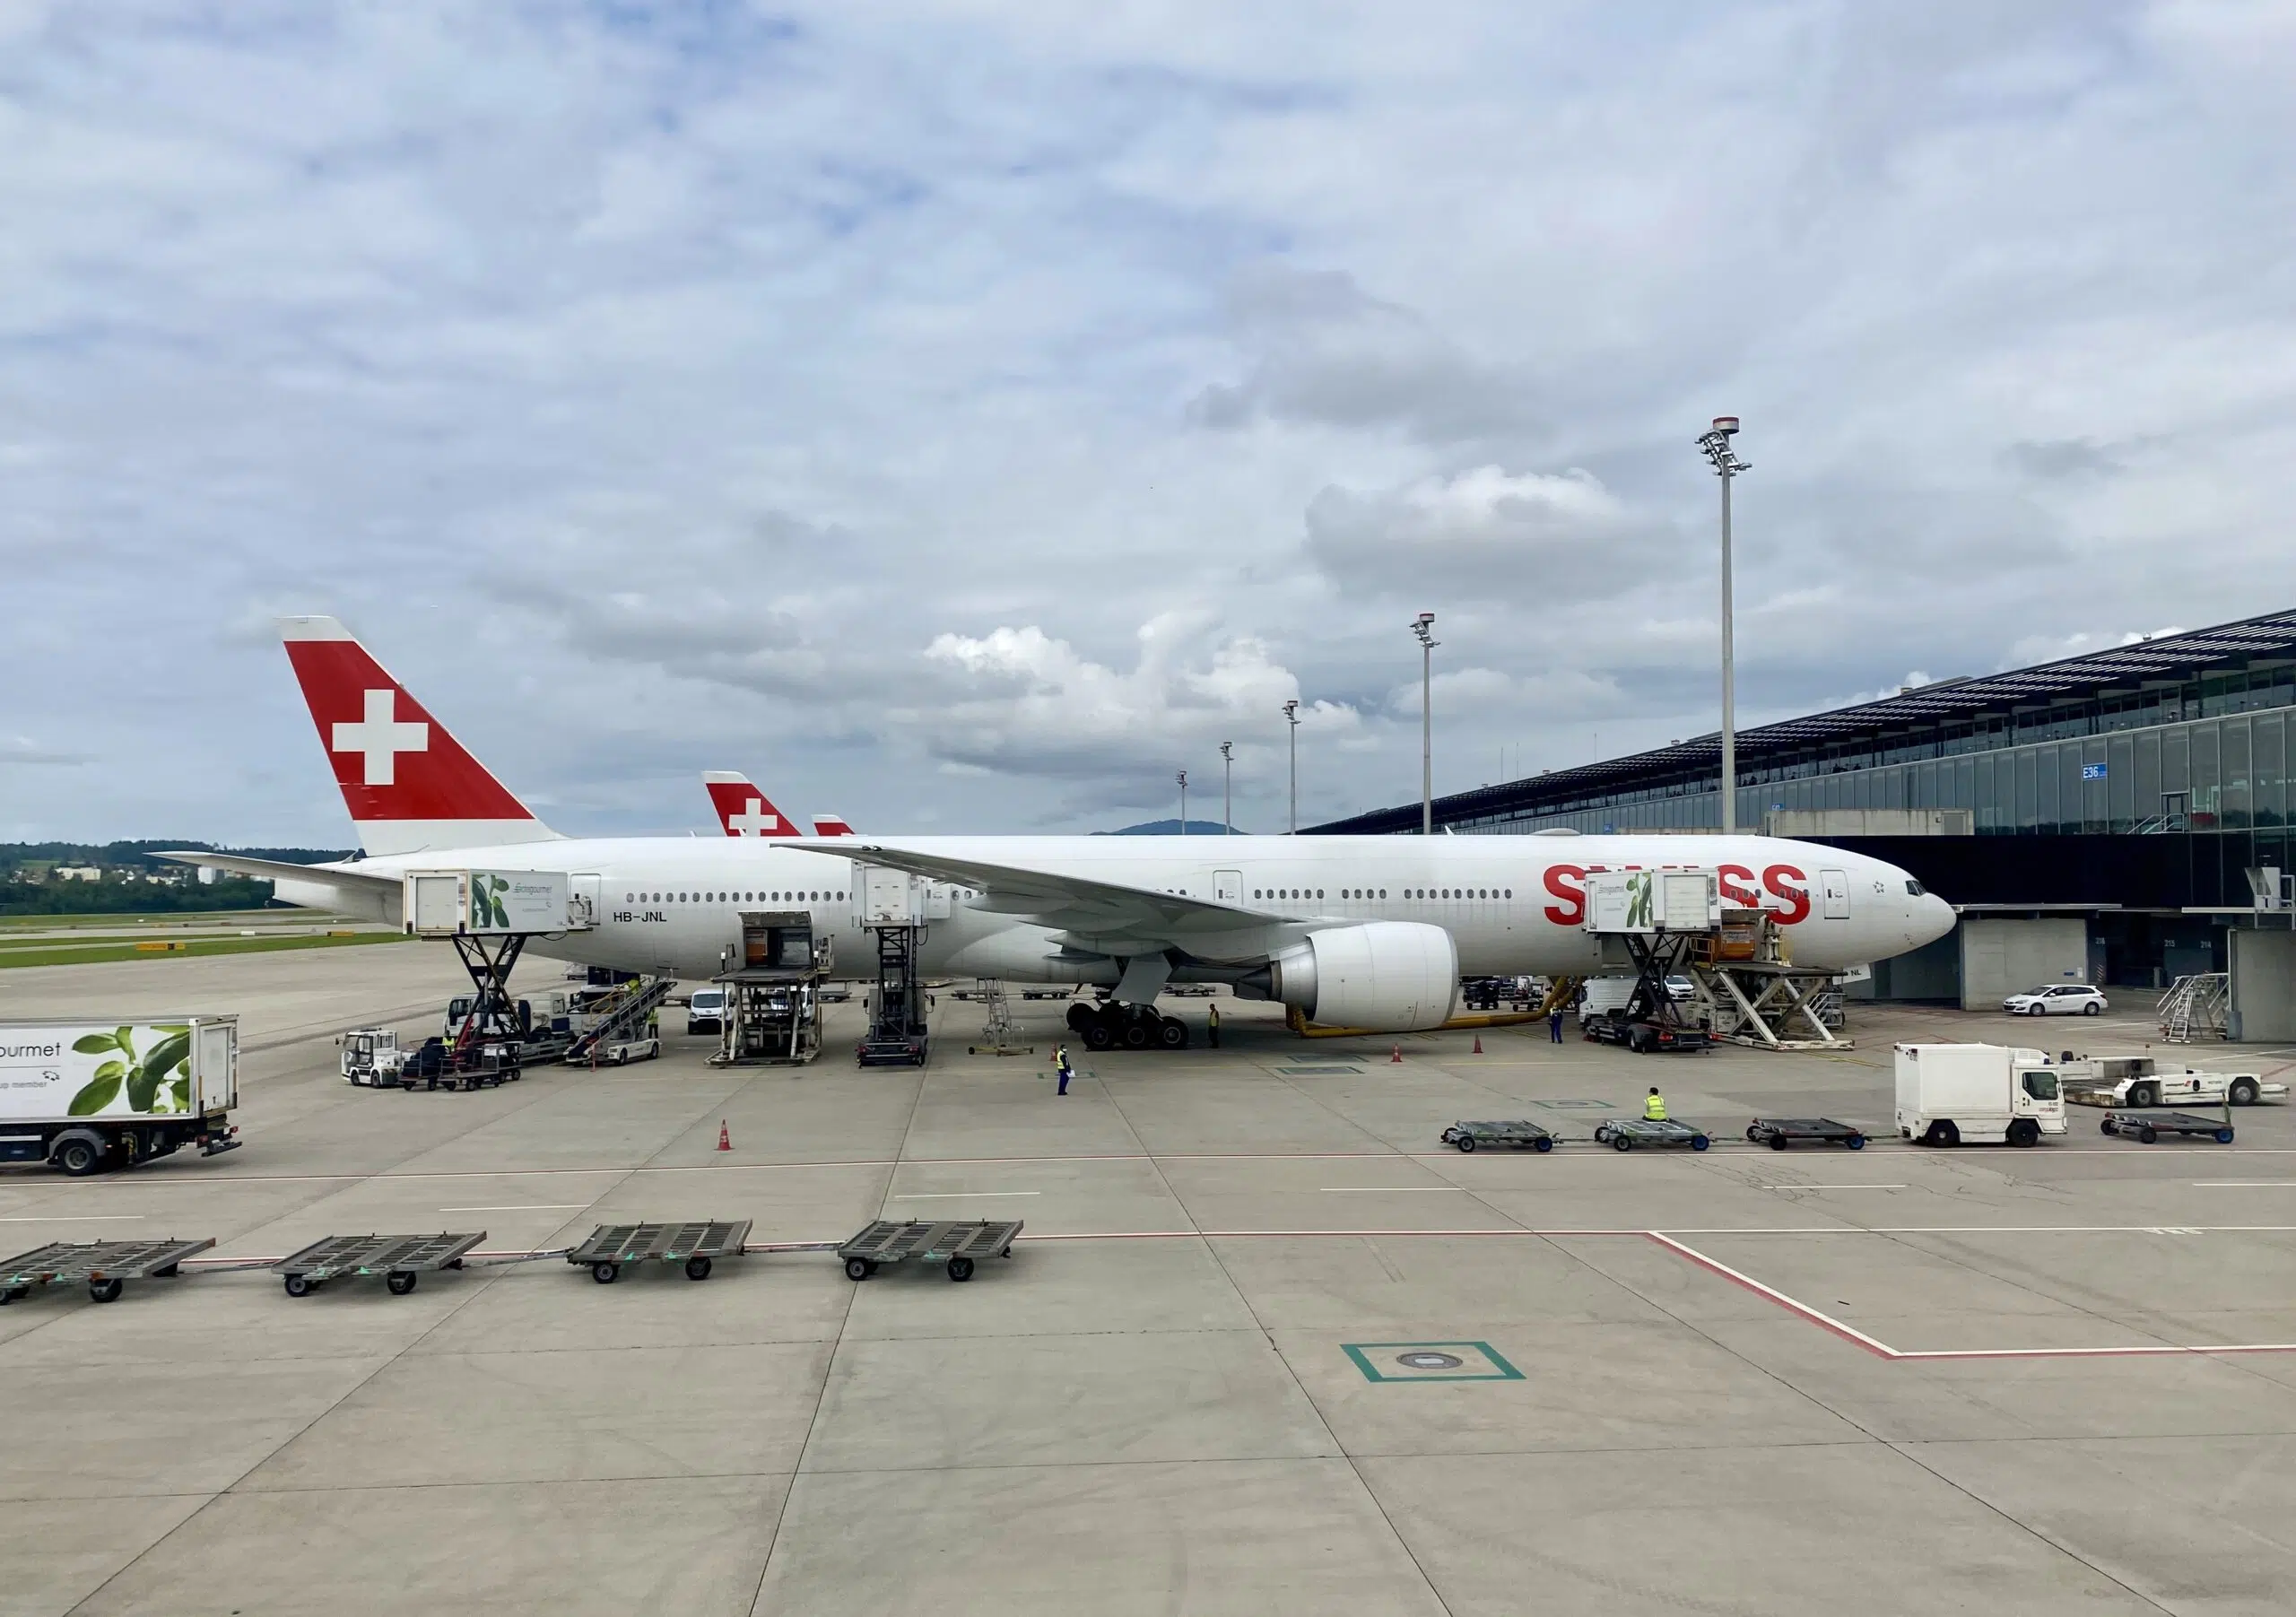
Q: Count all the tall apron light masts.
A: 5